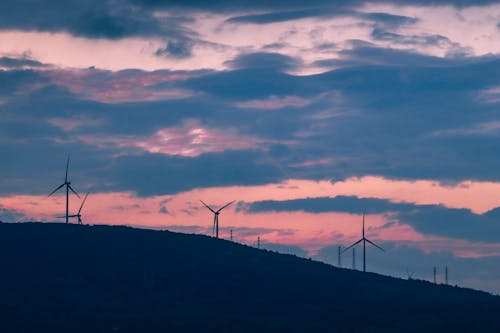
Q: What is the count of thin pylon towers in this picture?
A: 6